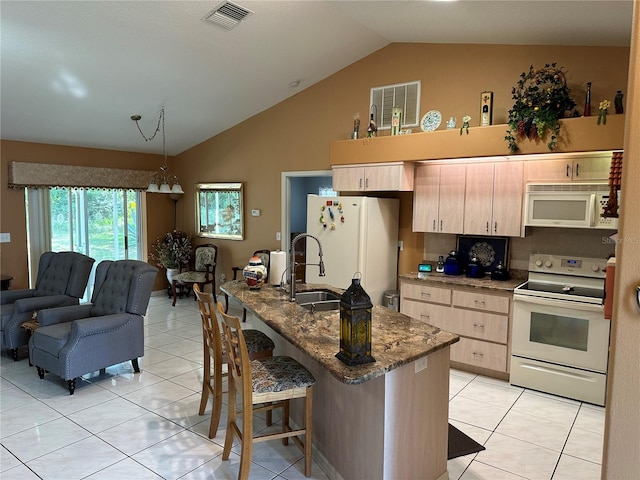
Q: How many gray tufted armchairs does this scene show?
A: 2